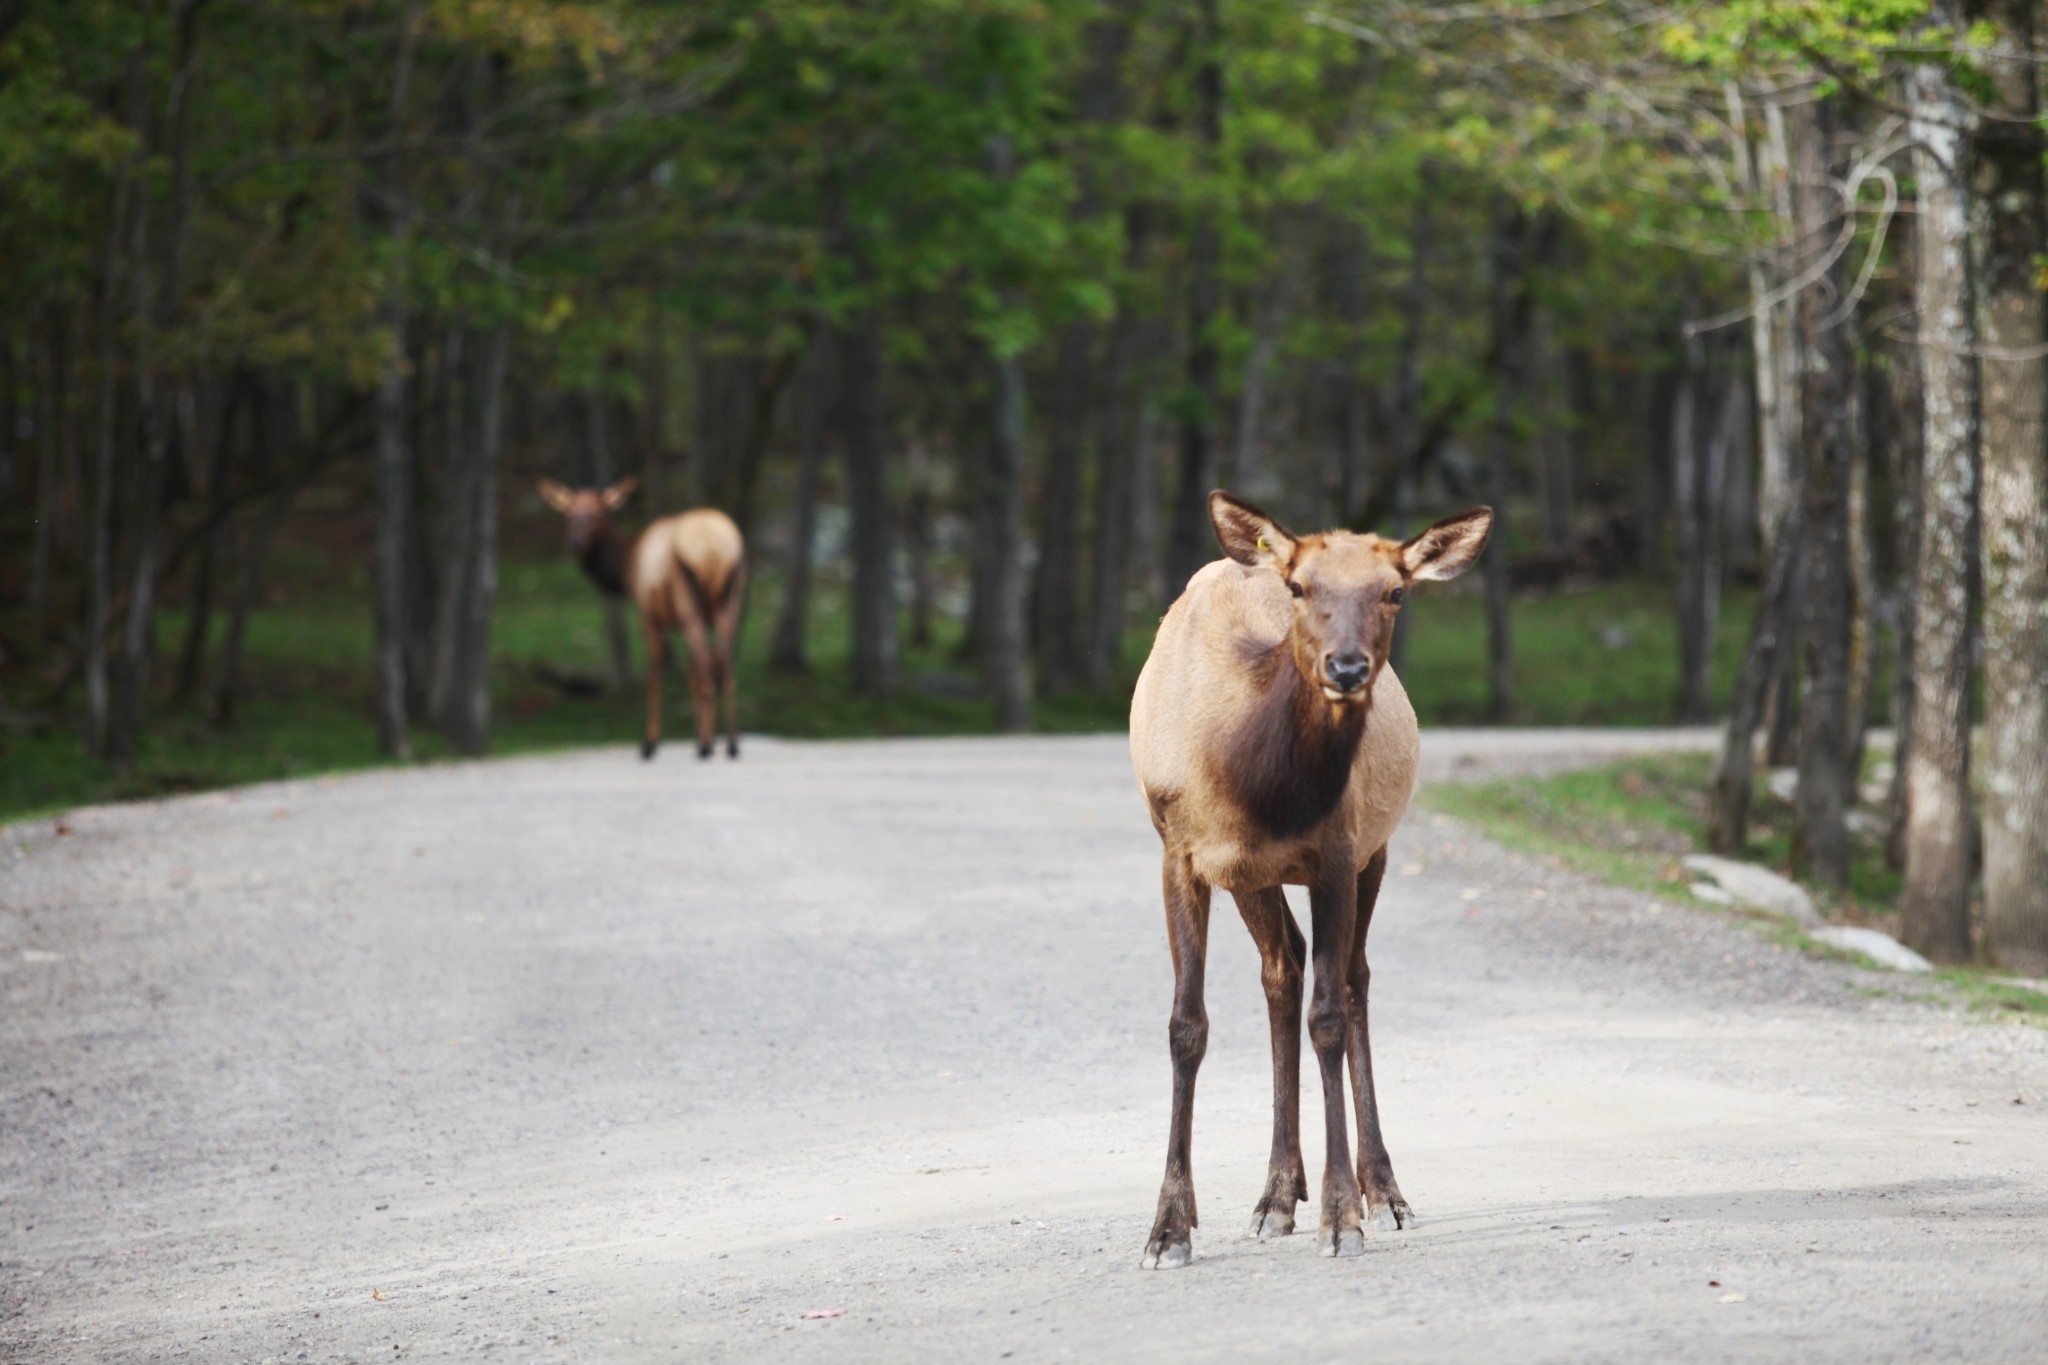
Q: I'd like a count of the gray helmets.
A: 0